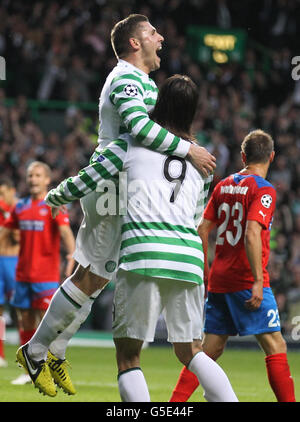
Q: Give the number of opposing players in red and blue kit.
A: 3